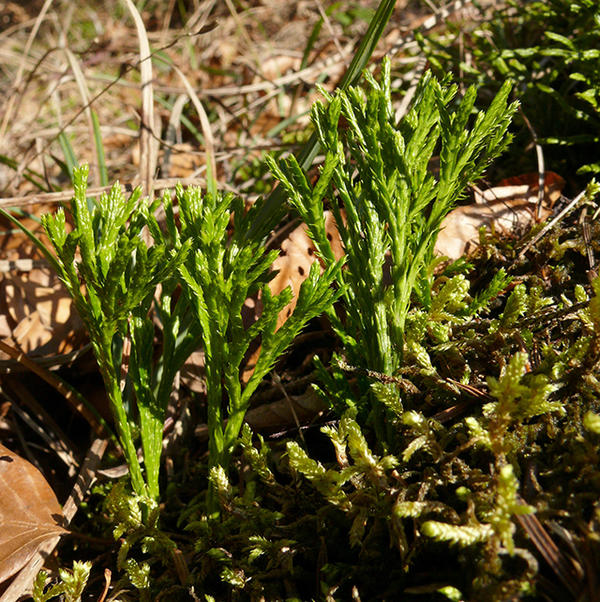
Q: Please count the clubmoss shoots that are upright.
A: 3